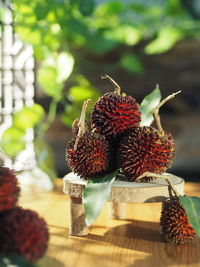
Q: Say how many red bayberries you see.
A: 6